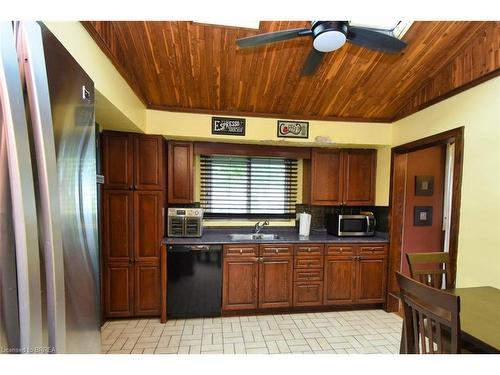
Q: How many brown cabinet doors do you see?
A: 11